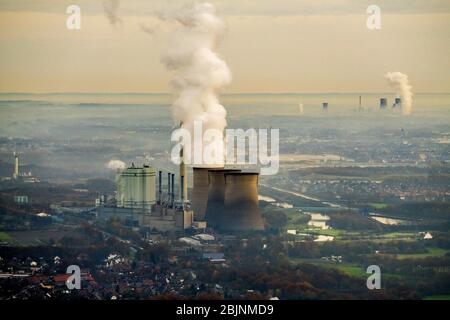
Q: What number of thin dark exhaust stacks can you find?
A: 4